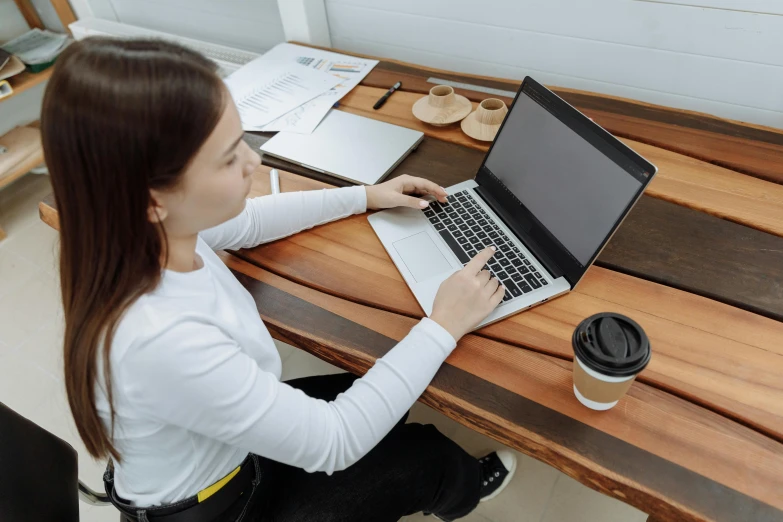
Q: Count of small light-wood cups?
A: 2